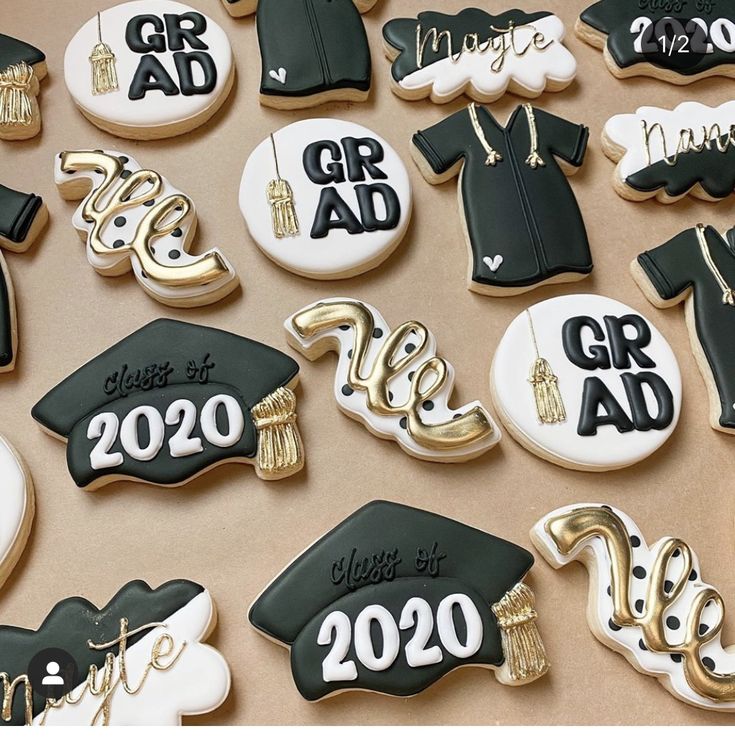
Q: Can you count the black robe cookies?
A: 4